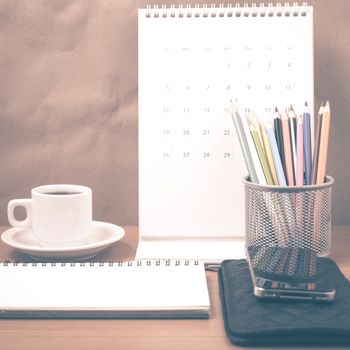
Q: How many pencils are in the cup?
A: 13